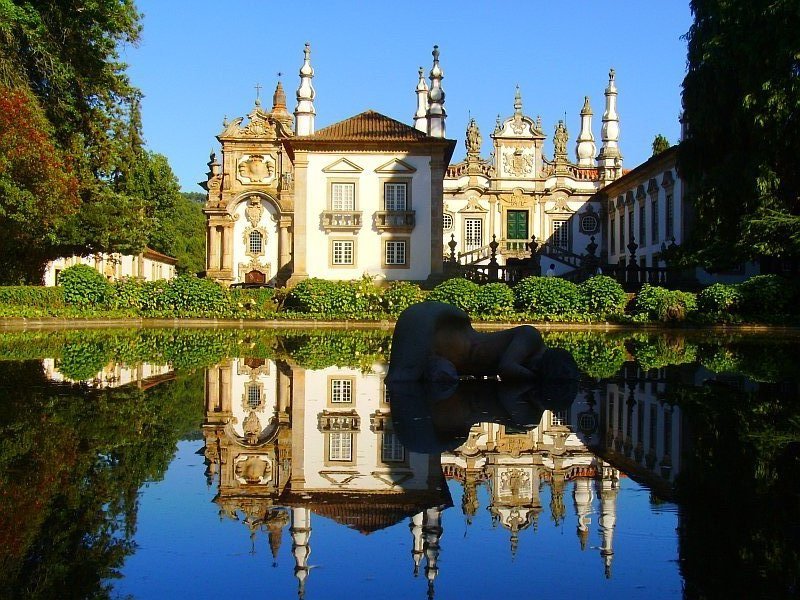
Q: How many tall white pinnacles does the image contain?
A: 5